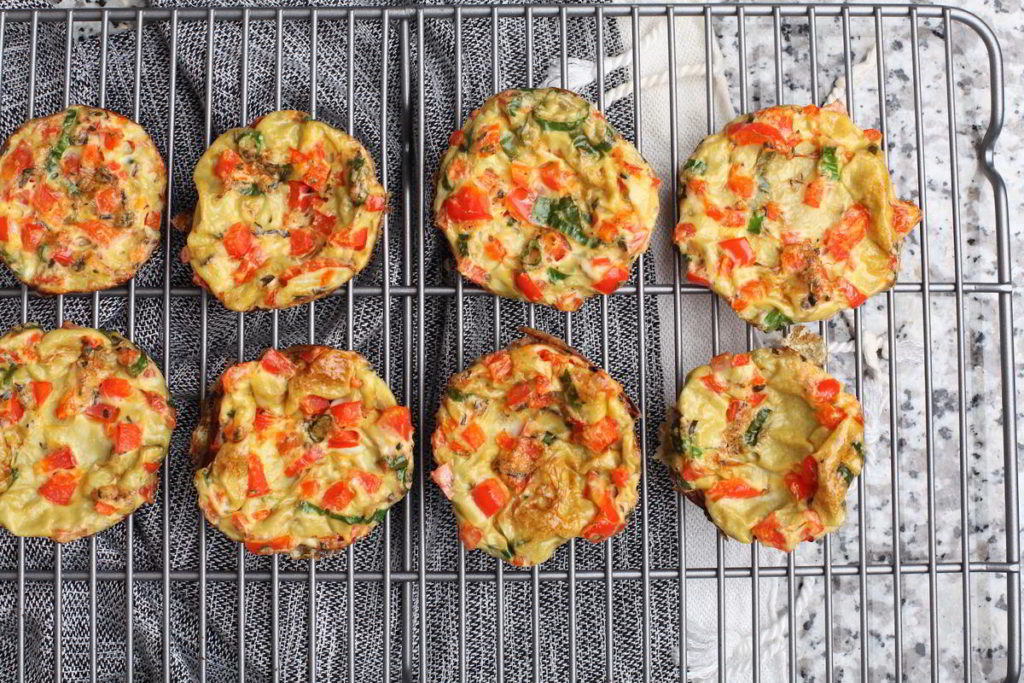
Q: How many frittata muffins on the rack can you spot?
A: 8